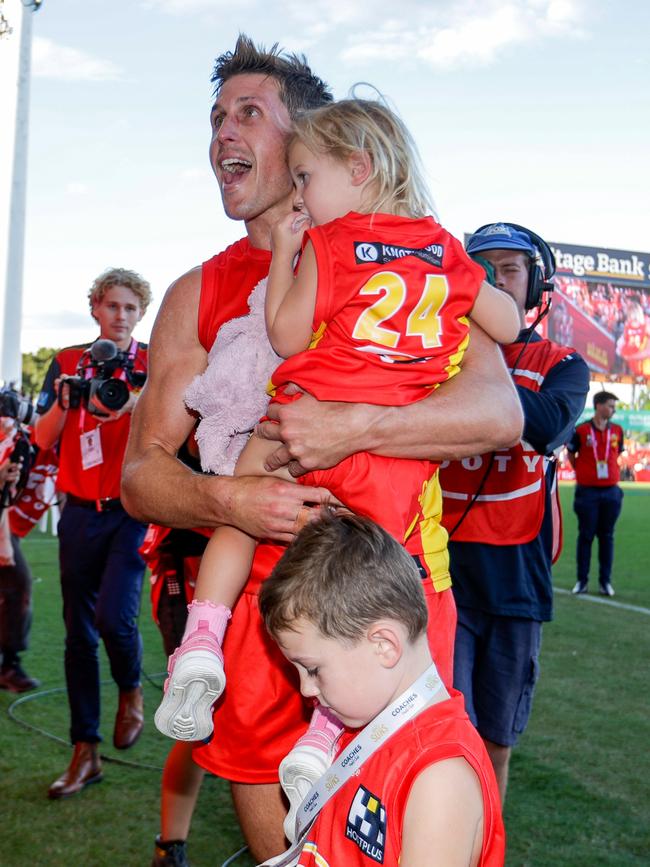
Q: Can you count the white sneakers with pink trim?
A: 2